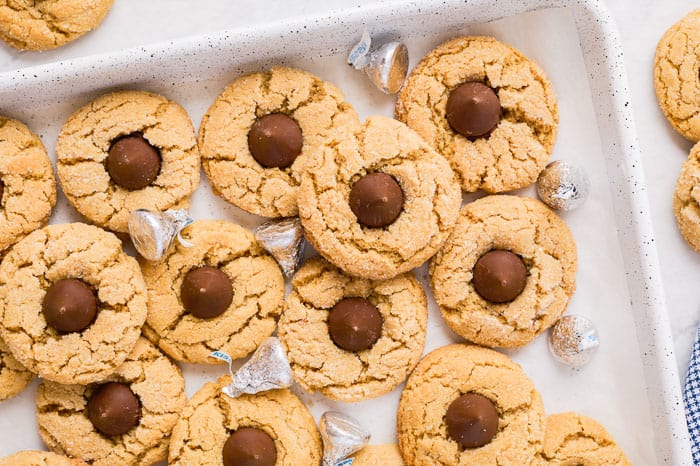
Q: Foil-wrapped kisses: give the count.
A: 7